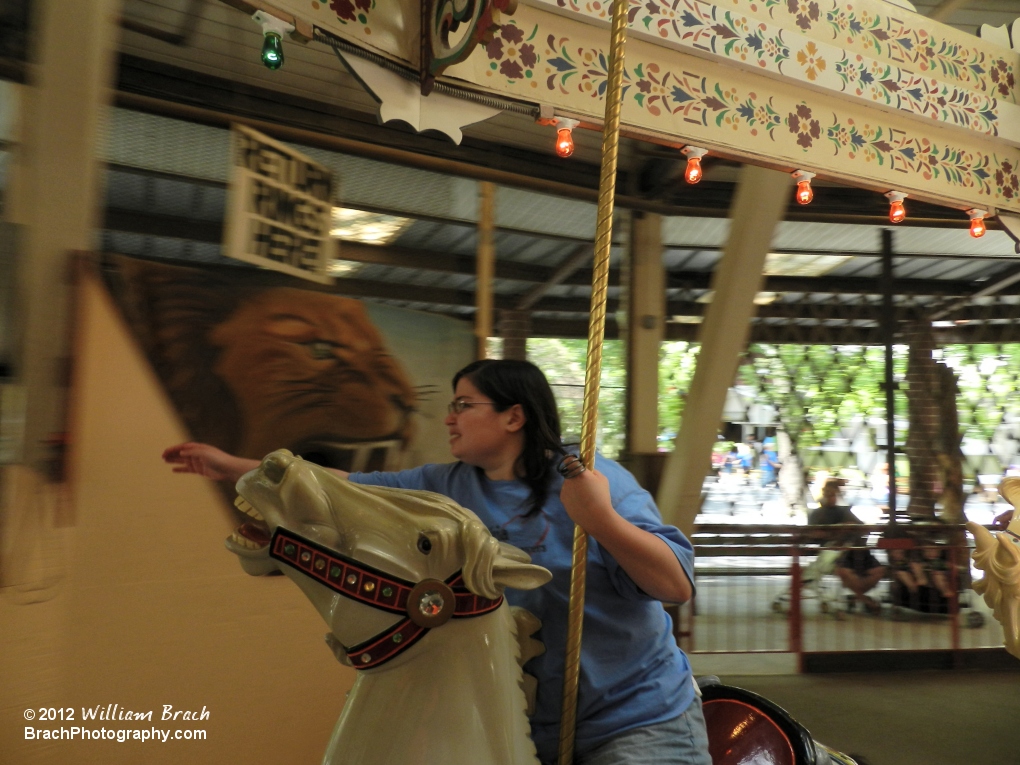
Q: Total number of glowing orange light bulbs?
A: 5